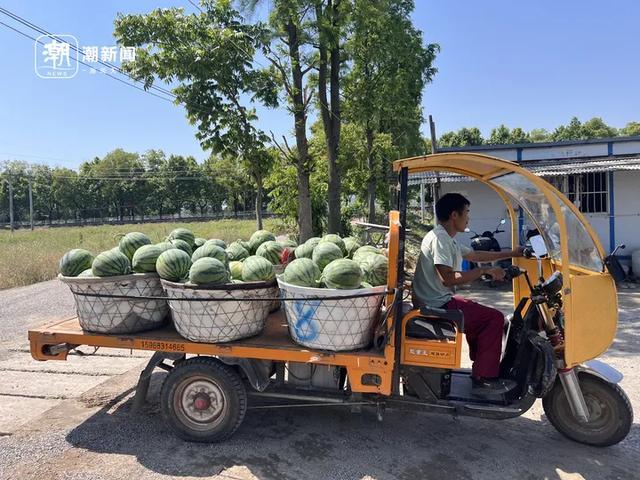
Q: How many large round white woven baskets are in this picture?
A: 3